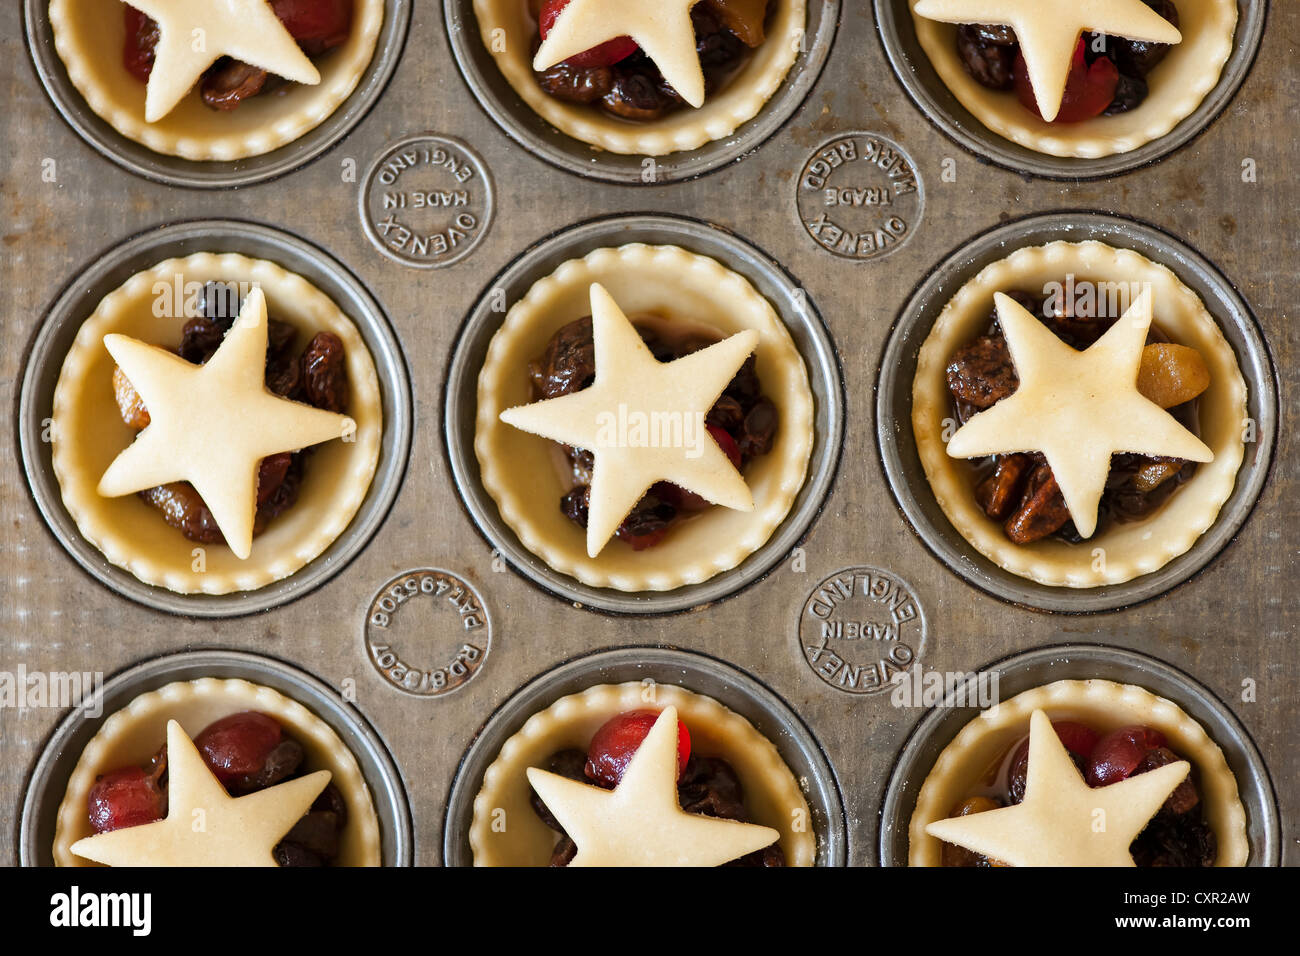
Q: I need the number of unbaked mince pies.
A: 9